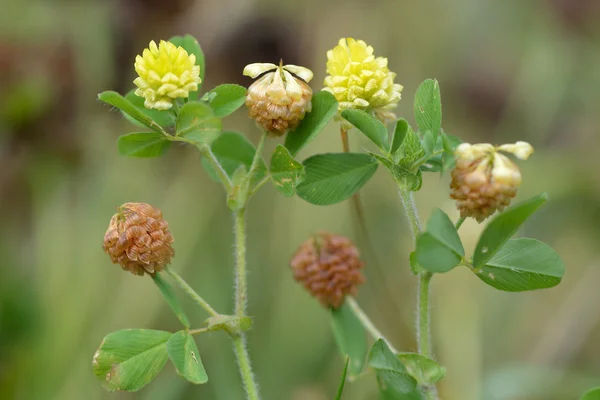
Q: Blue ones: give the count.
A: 0